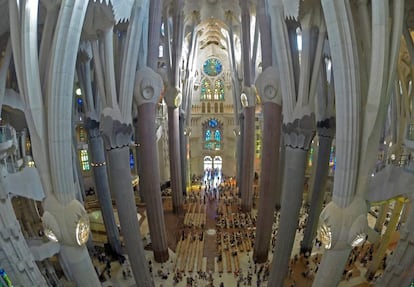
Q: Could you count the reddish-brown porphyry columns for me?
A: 4